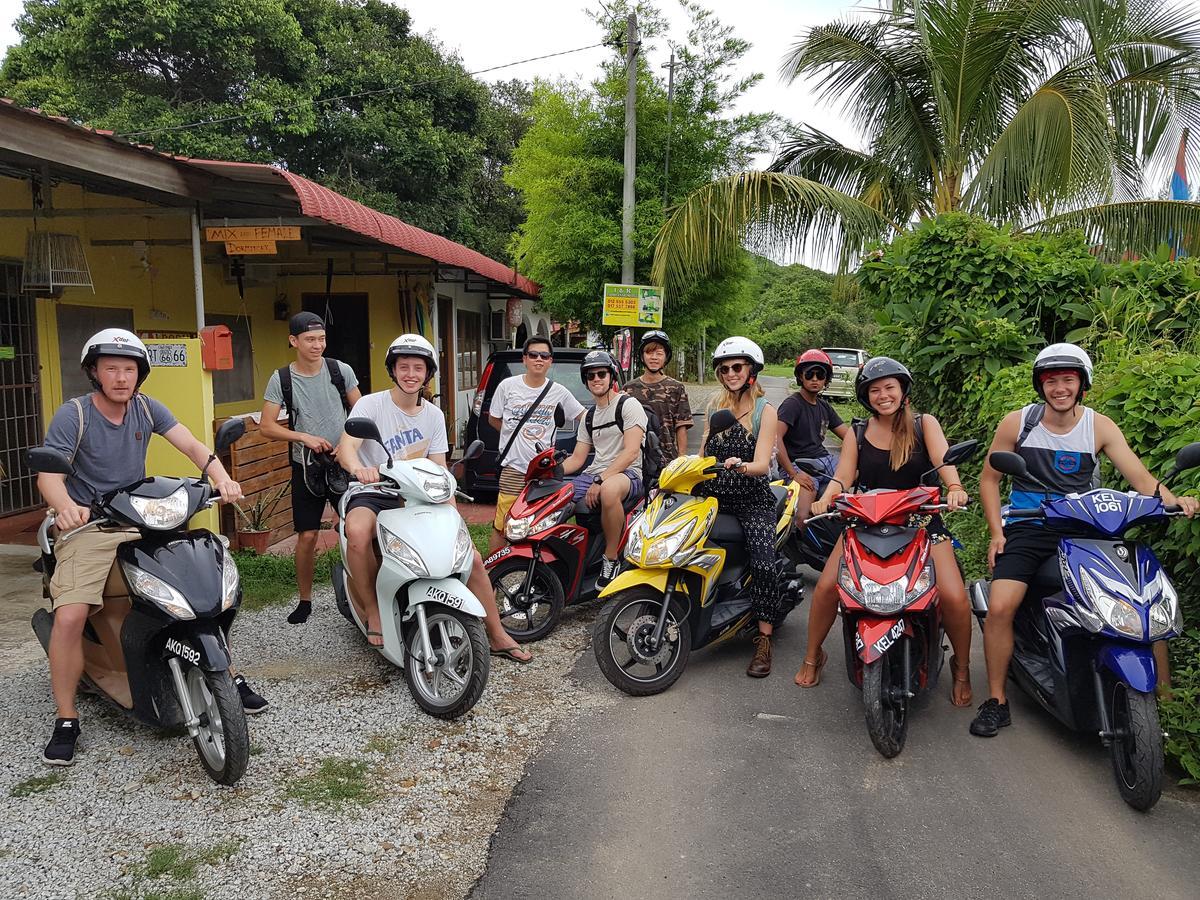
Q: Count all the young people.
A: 10